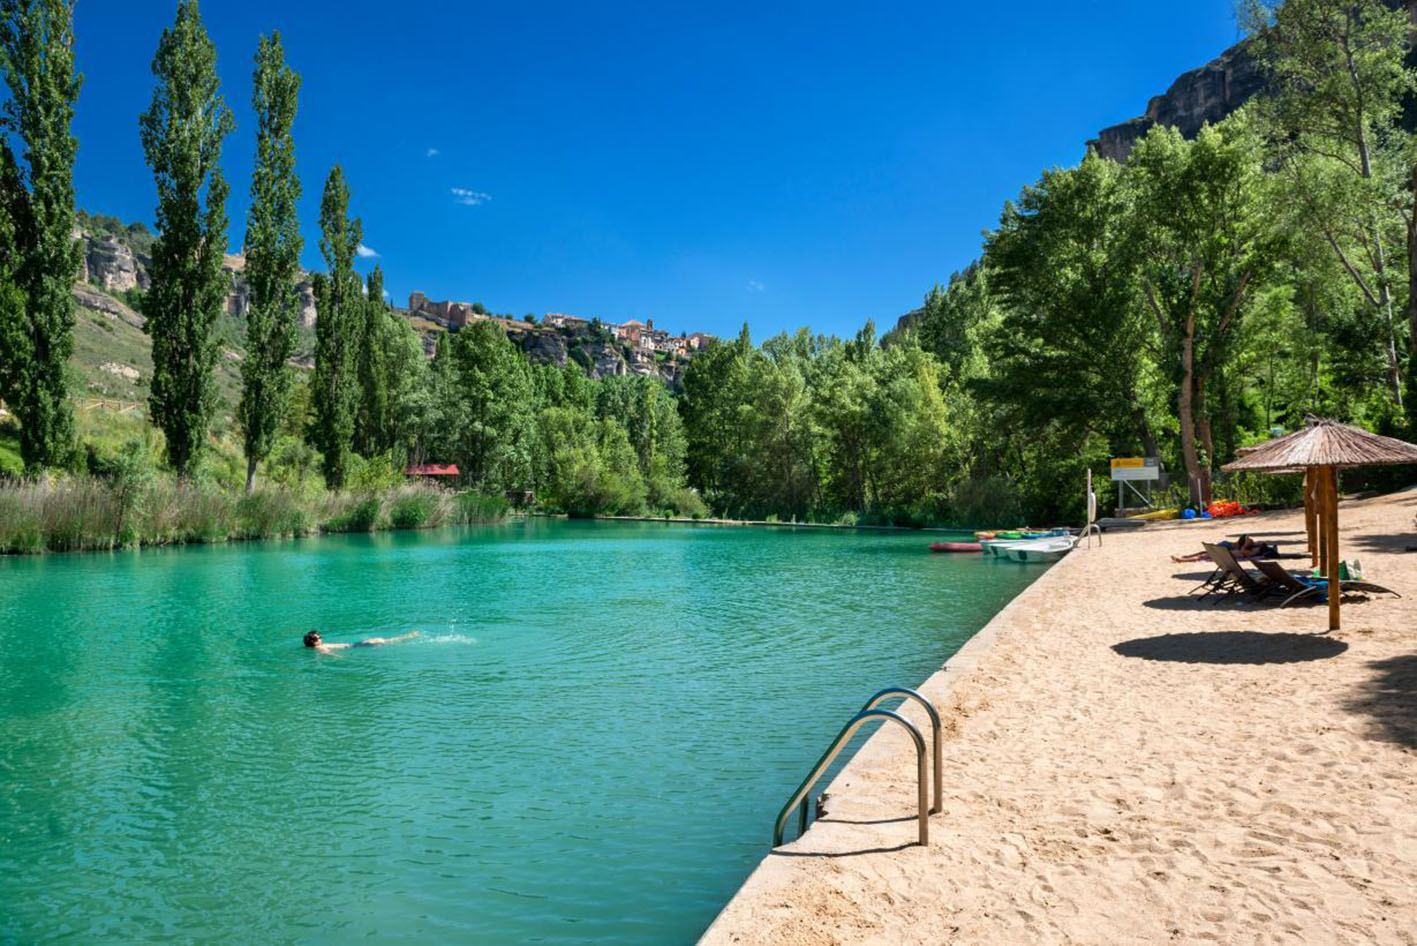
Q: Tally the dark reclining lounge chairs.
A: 2